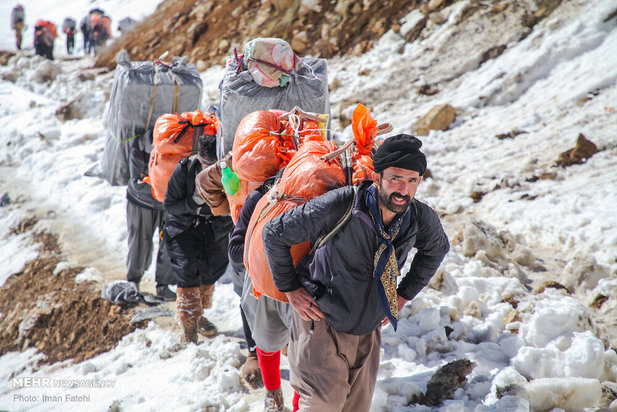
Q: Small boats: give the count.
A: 0